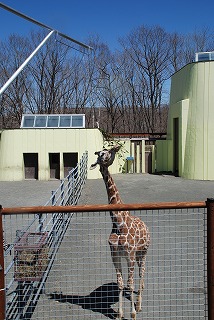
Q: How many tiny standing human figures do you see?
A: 0